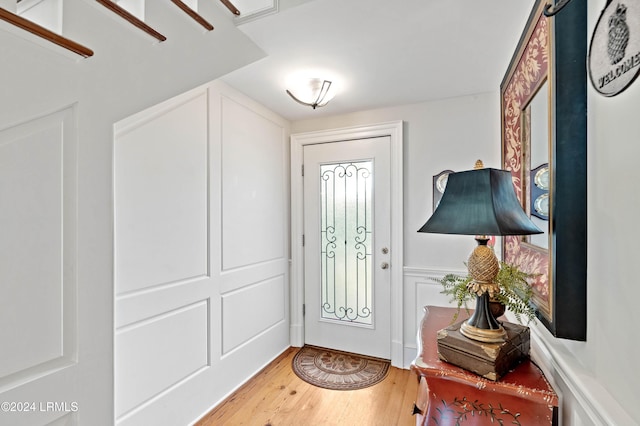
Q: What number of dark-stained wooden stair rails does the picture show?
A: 4